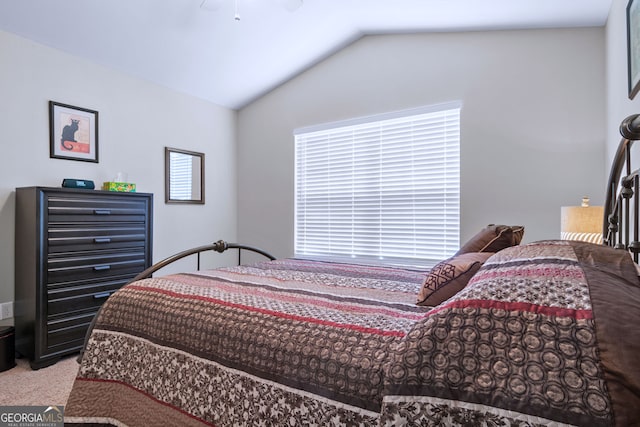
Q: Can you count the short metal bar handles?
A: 4